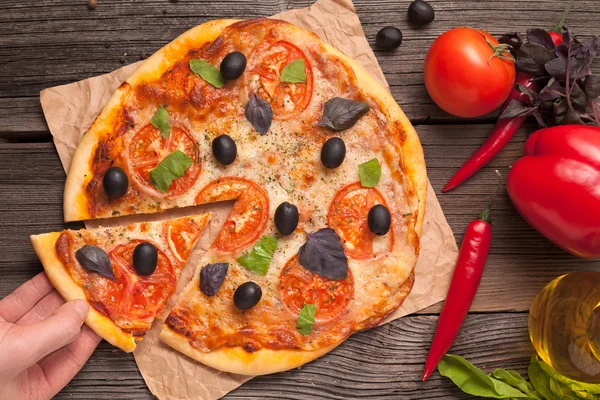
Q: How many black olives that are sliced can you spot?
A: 0